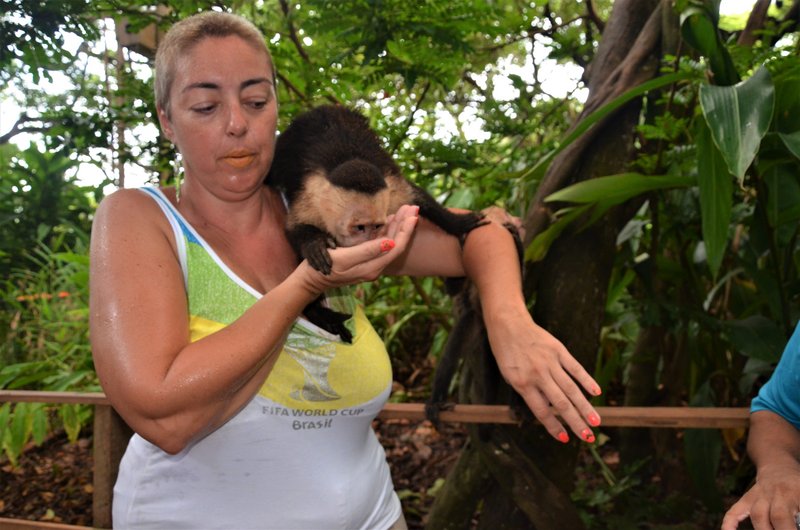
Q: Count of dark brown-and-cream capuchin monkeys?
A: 2